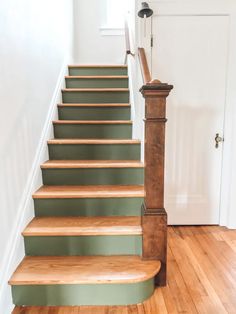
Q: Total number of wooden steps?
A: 10